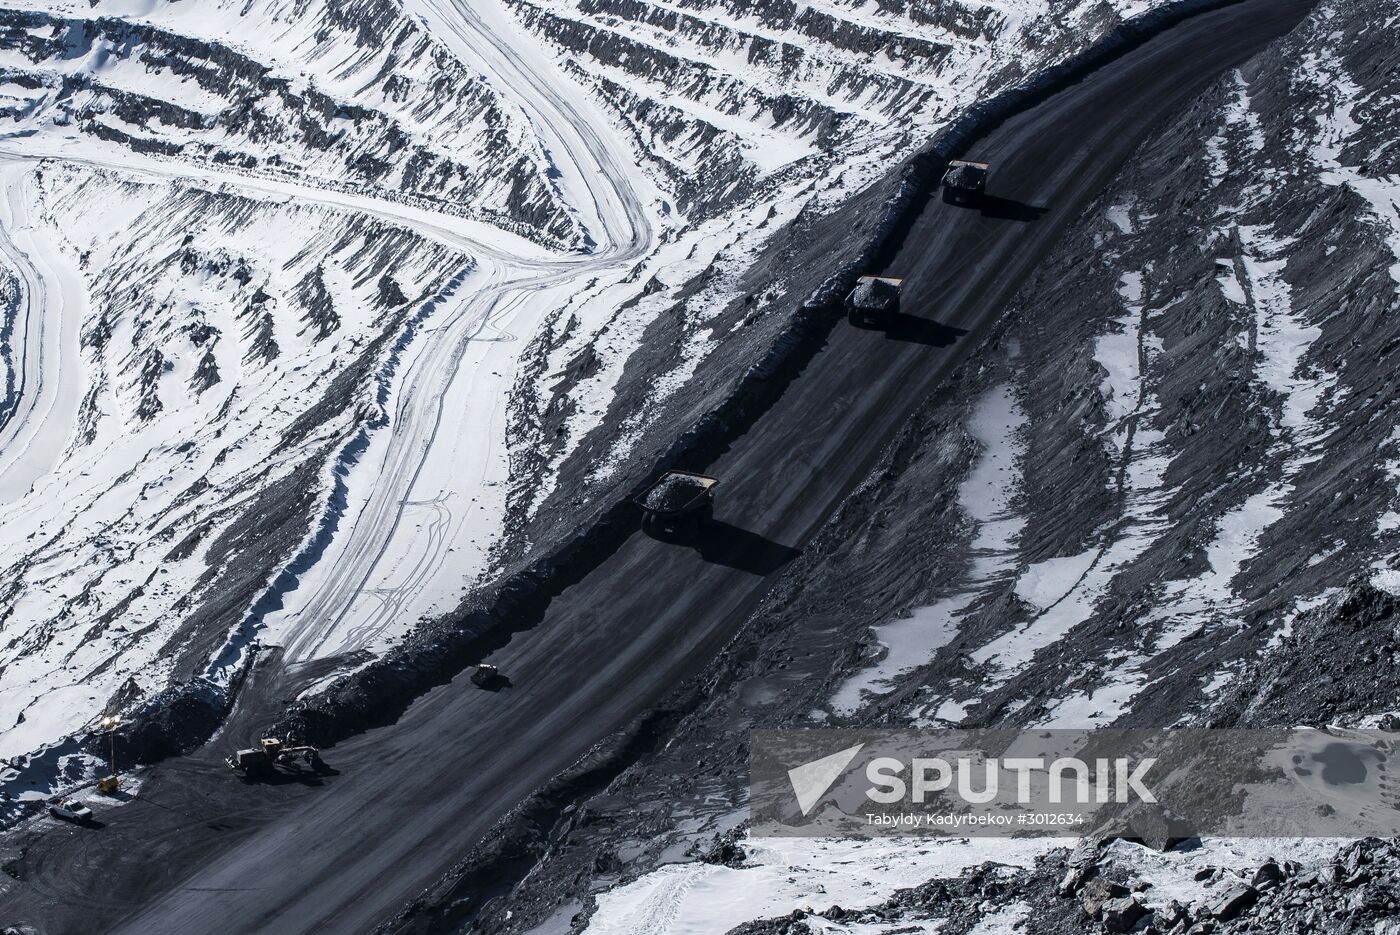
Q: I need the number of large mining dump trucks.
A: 3